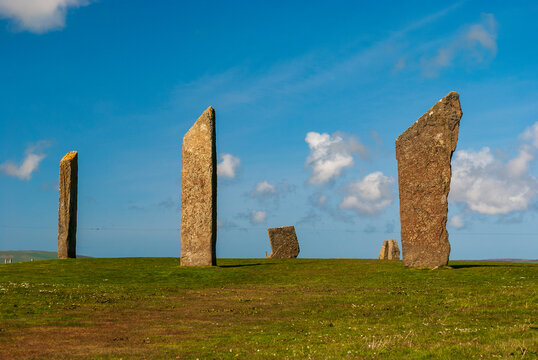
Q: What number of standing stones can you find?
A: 5